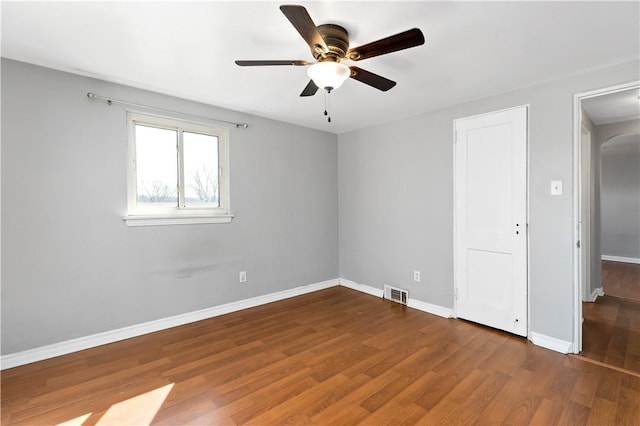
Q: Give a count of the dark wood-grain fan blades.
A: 5